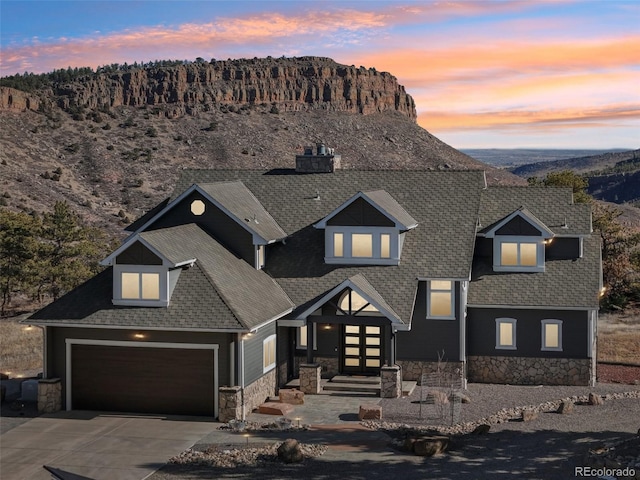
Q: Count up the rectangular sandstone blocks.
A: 3